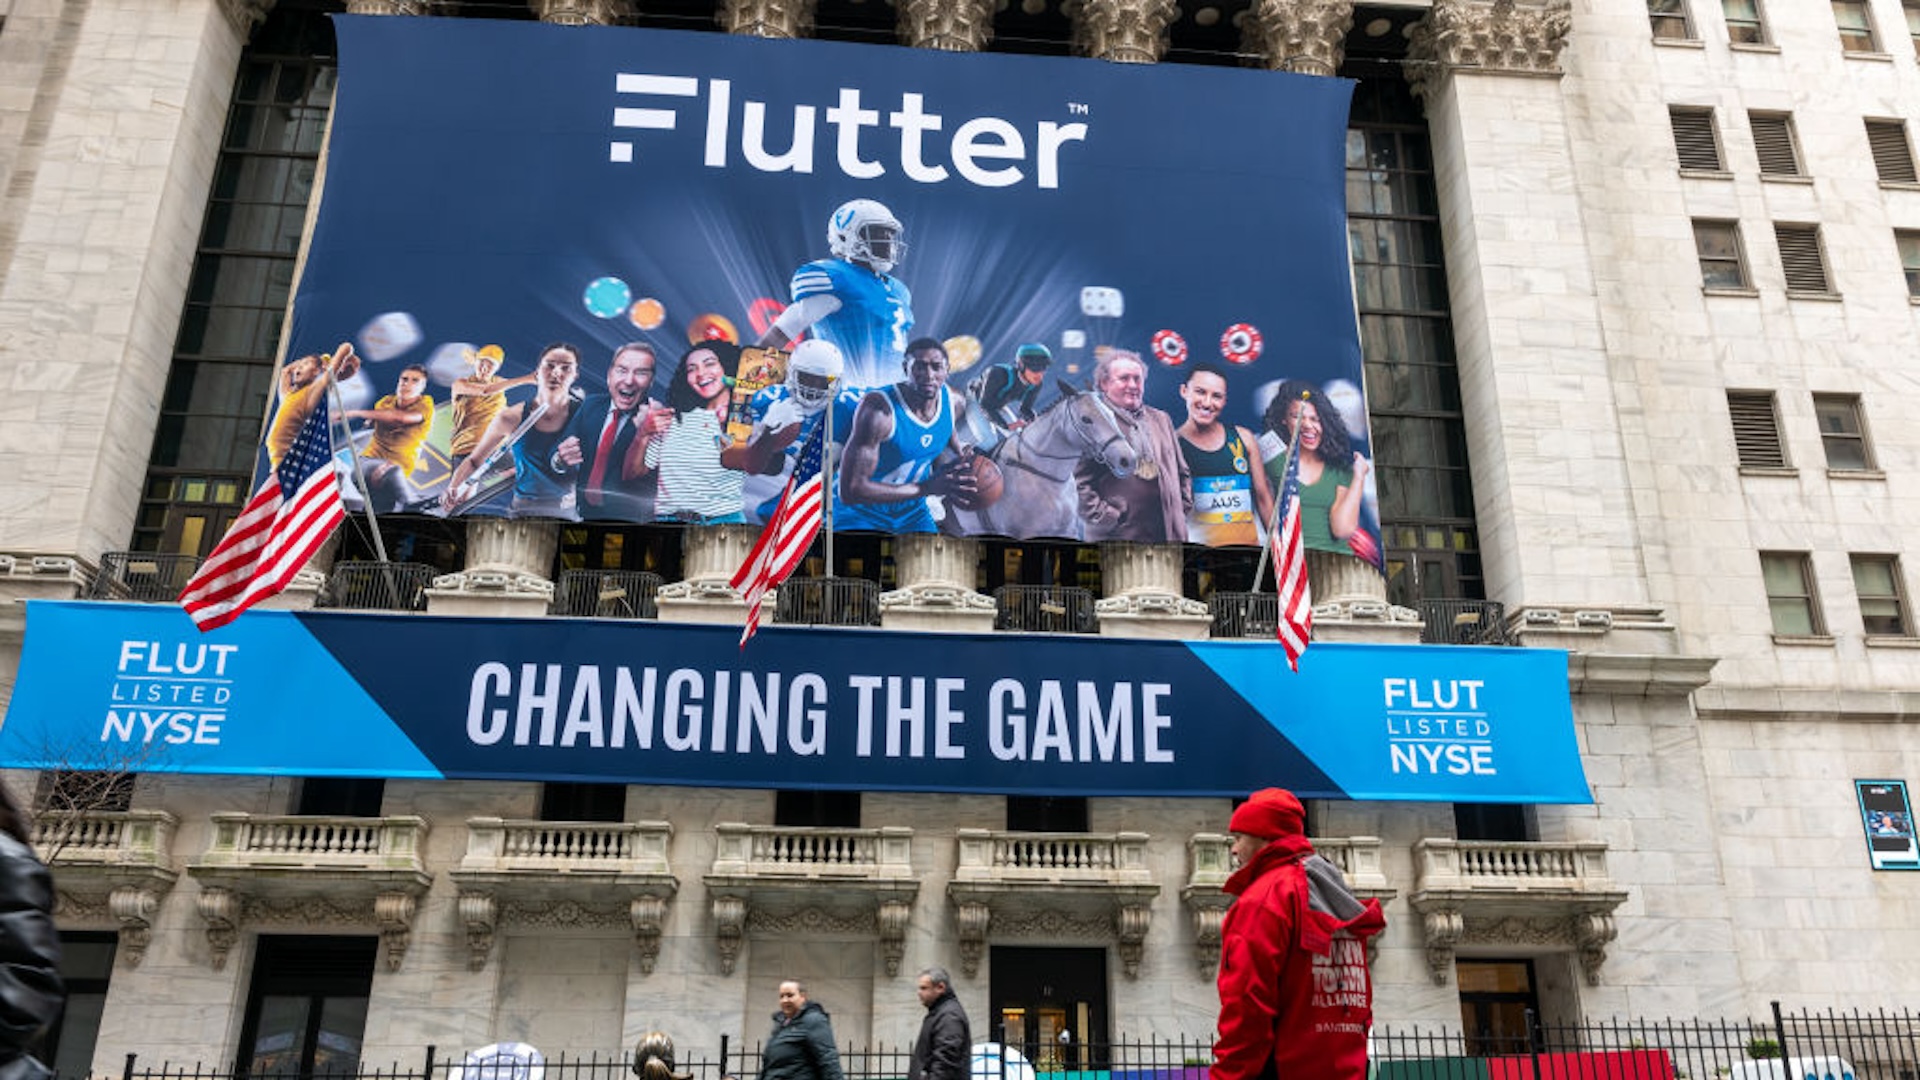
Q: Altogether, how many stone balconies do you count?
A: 7